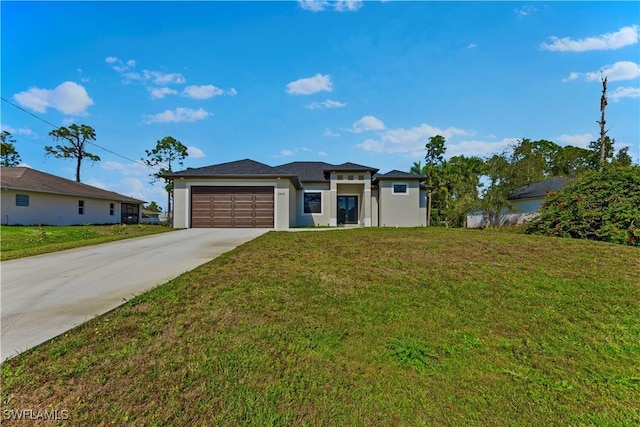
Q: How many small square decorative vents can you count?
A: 3